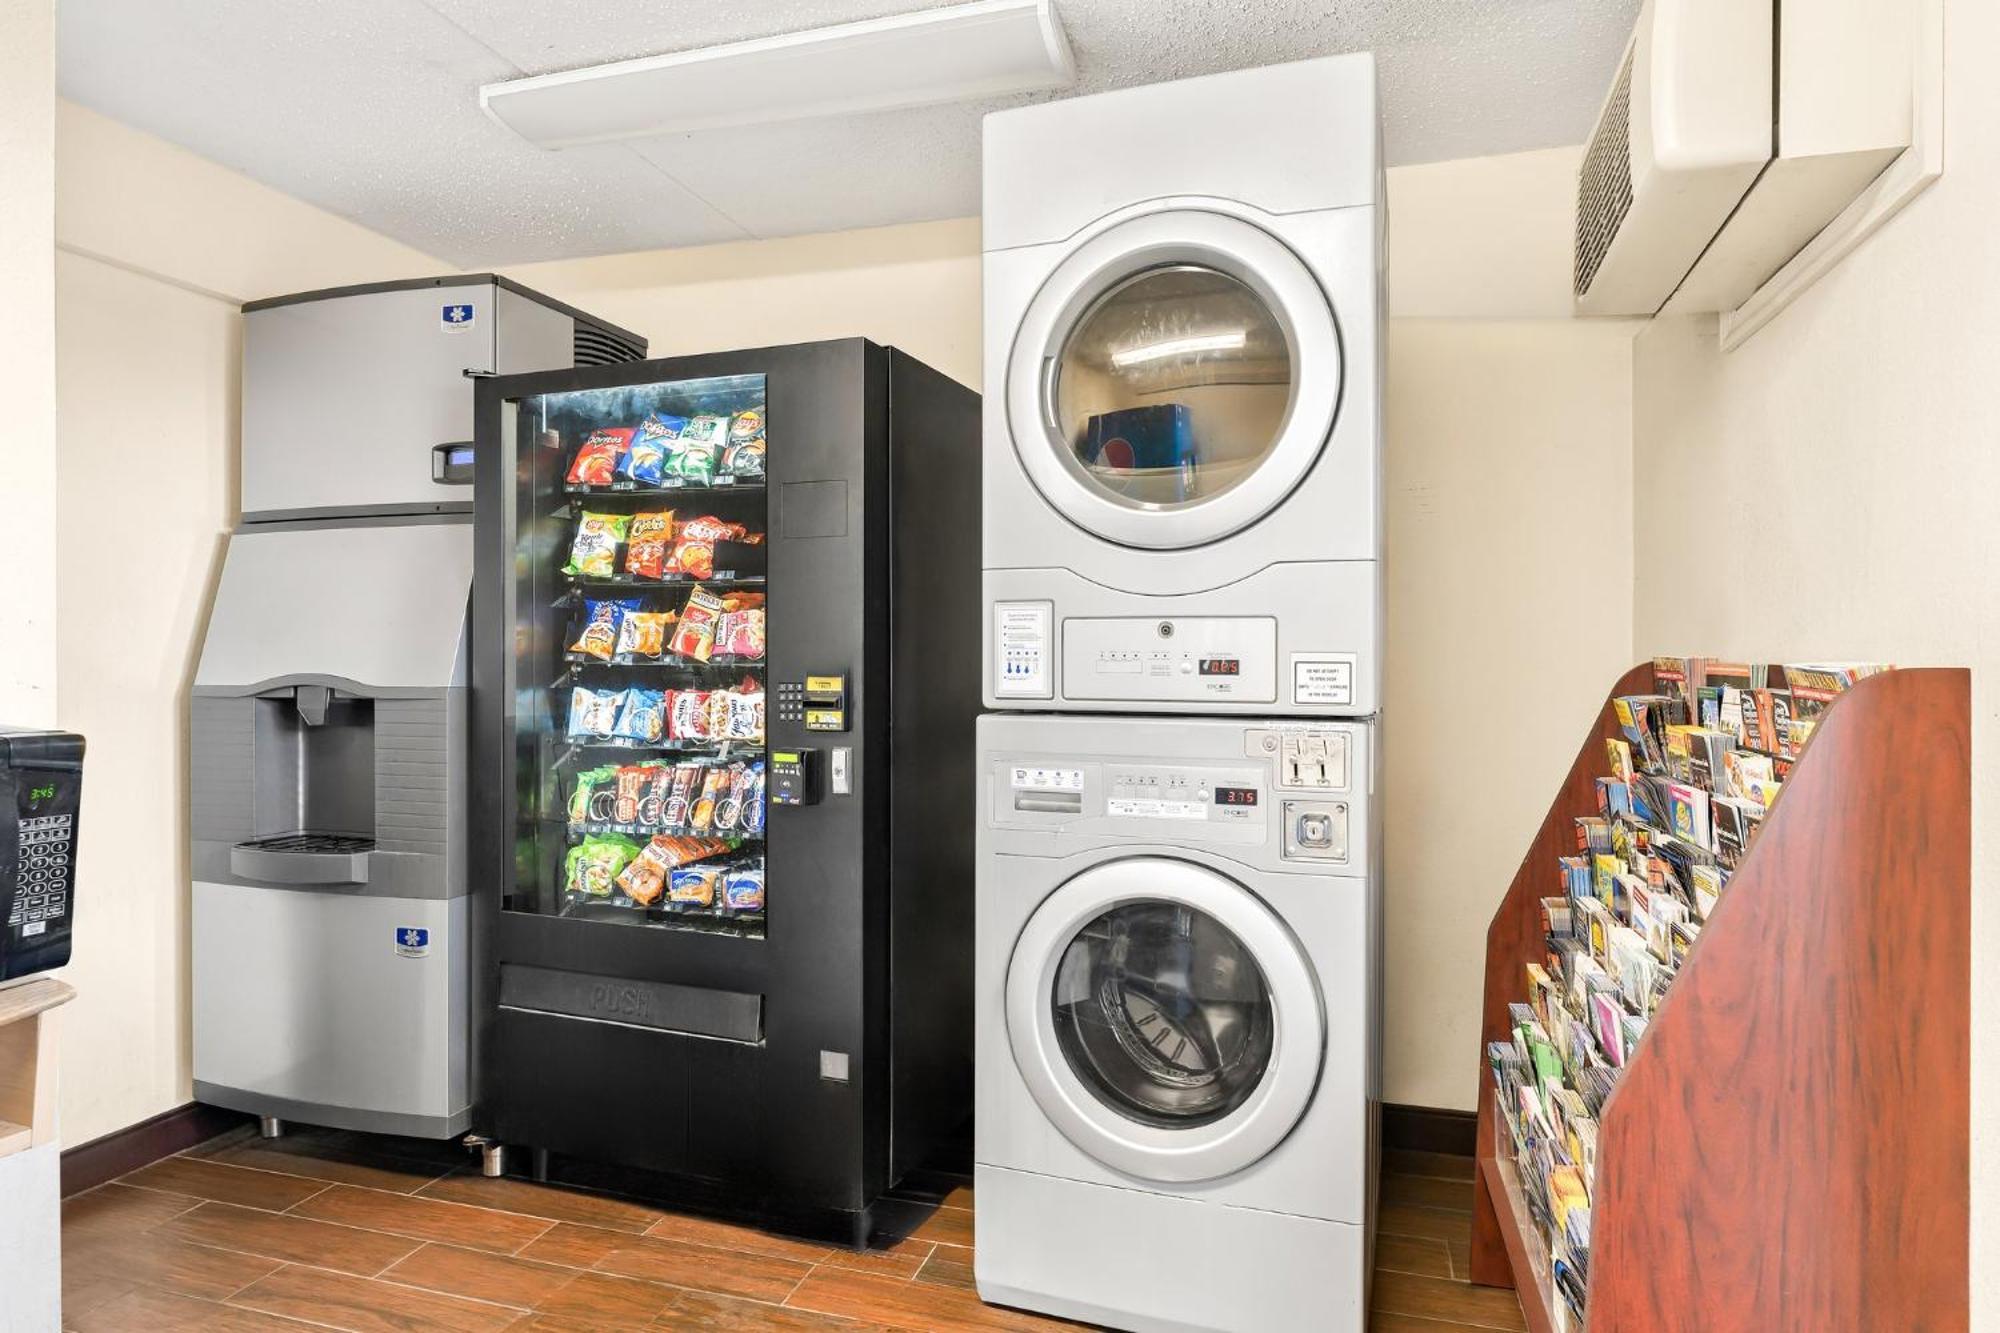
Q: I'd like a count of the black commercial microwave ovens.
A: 1